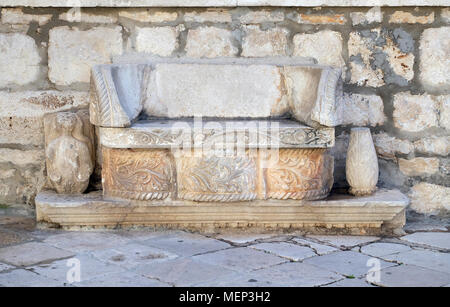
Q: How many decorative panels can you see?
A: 3